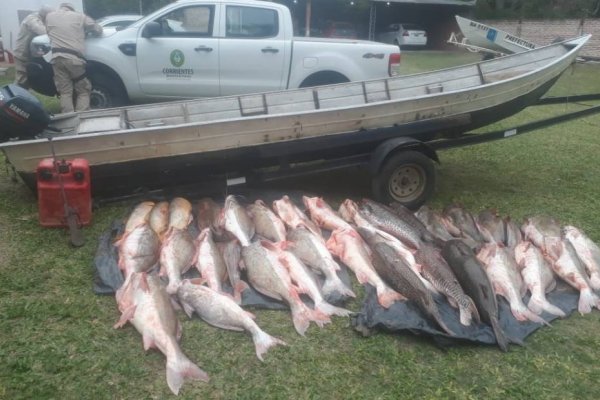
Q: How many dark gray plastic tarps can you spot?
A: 2